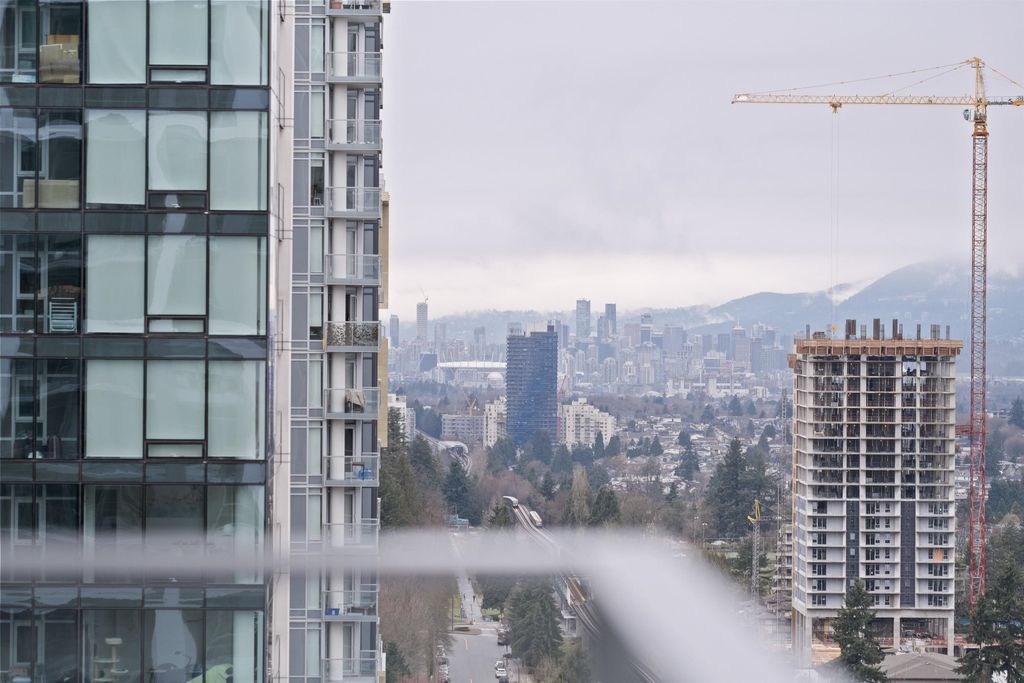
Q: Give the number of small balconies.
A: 11